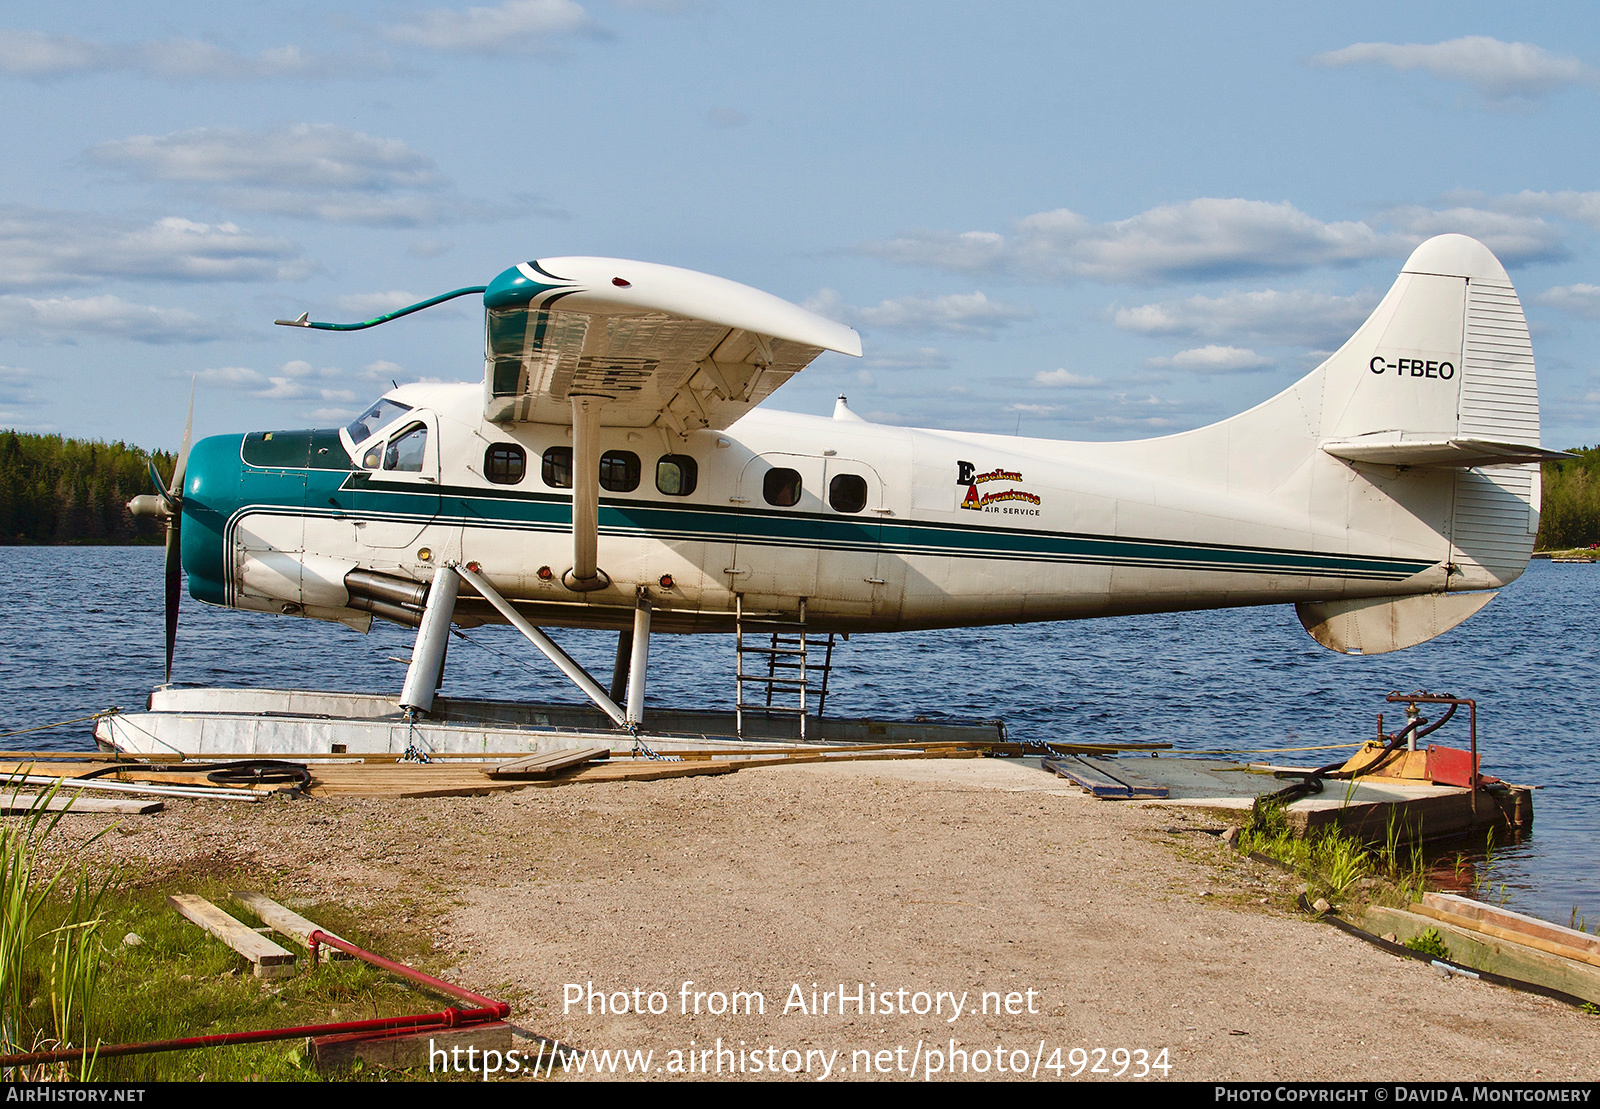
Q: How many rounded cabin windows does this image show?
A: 6